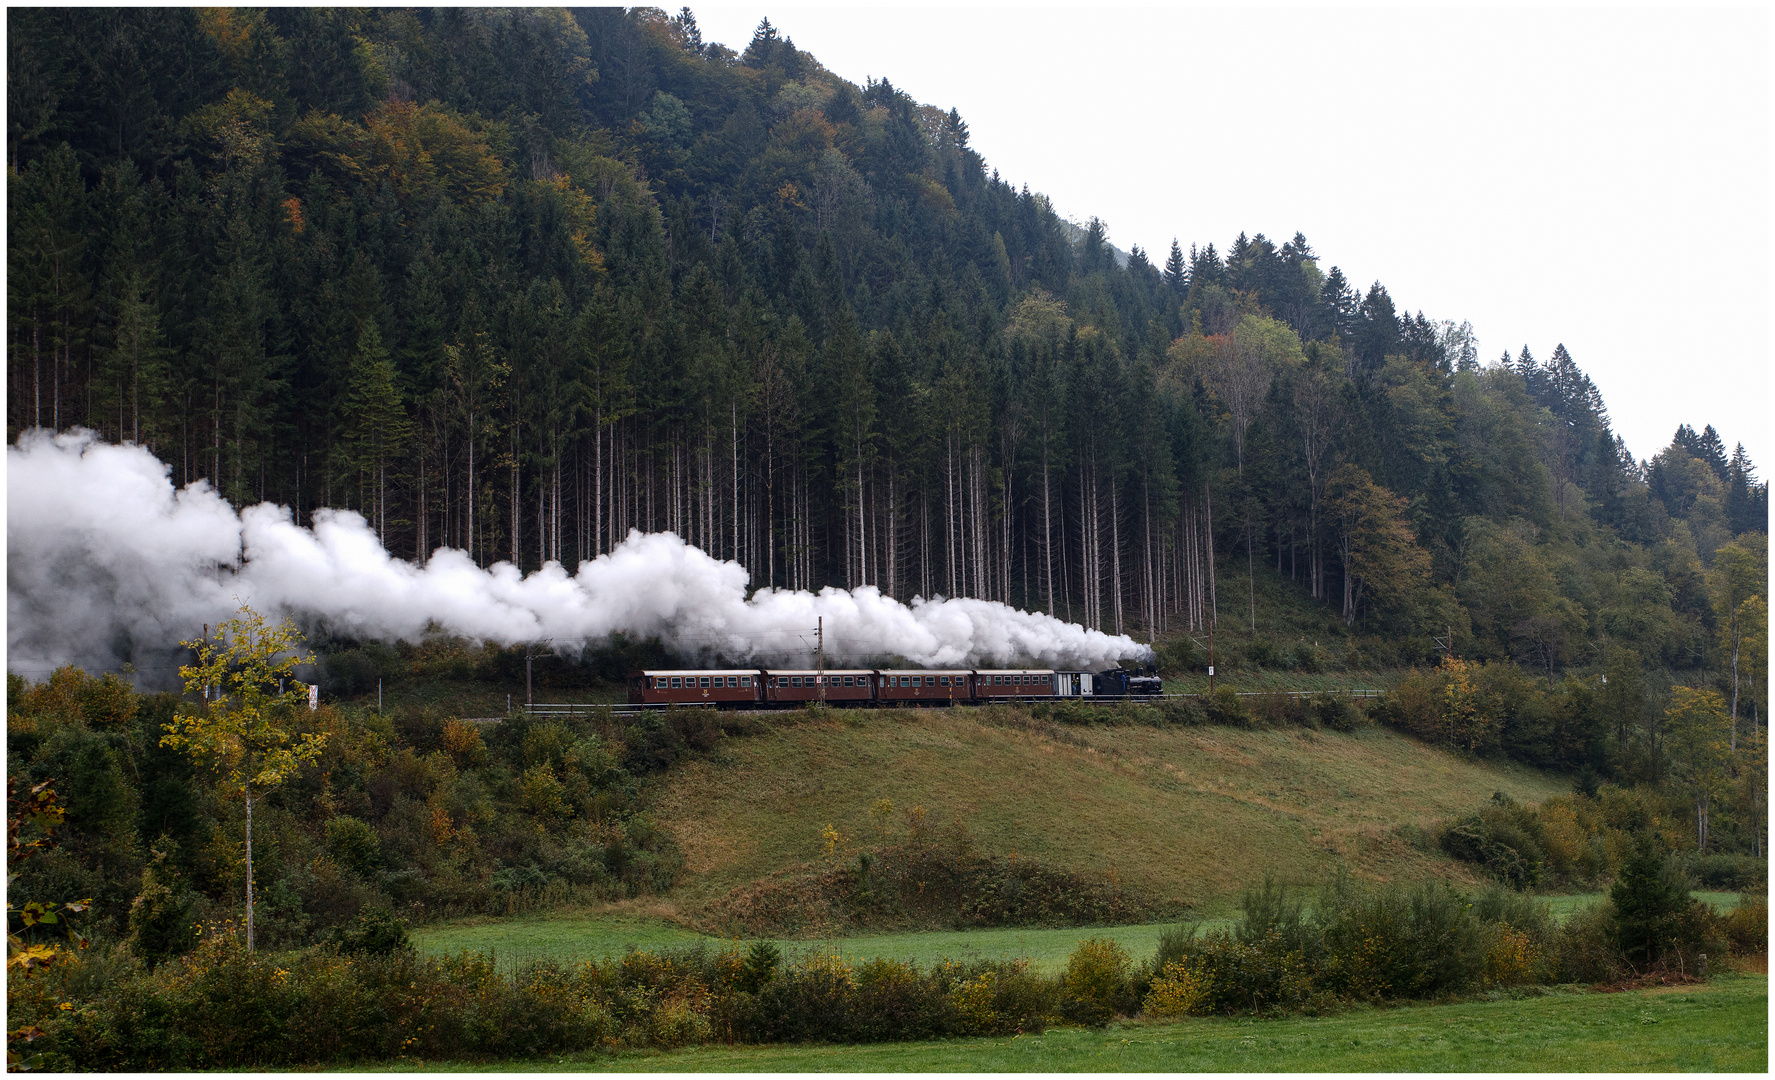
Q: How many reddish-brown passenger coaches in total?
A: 4